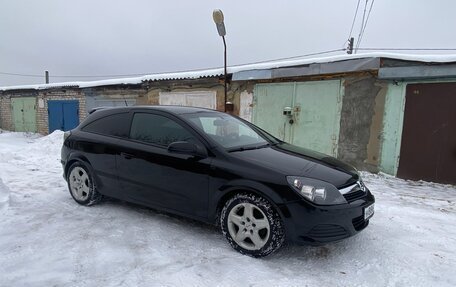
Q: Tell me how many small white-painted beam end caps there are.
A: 0